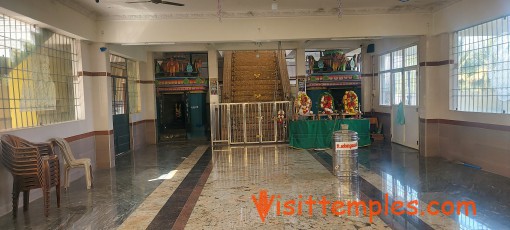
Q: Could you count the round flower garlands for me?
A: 3